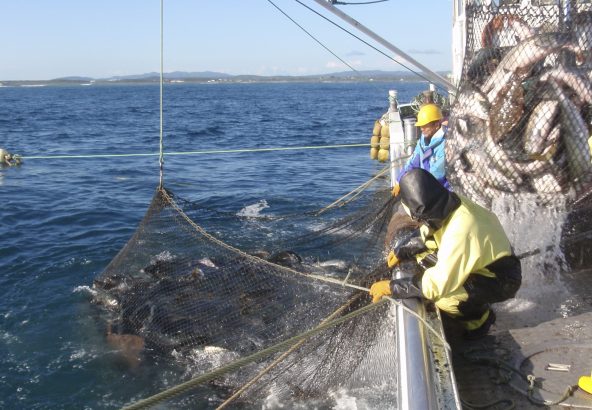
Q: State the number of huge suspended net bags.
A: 1